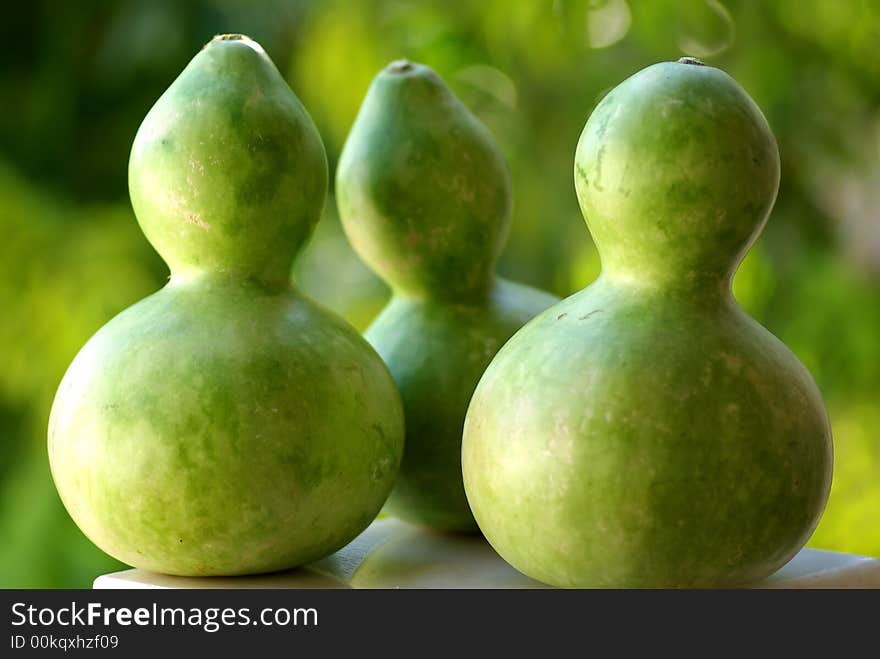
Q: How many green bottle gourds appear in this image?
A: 3